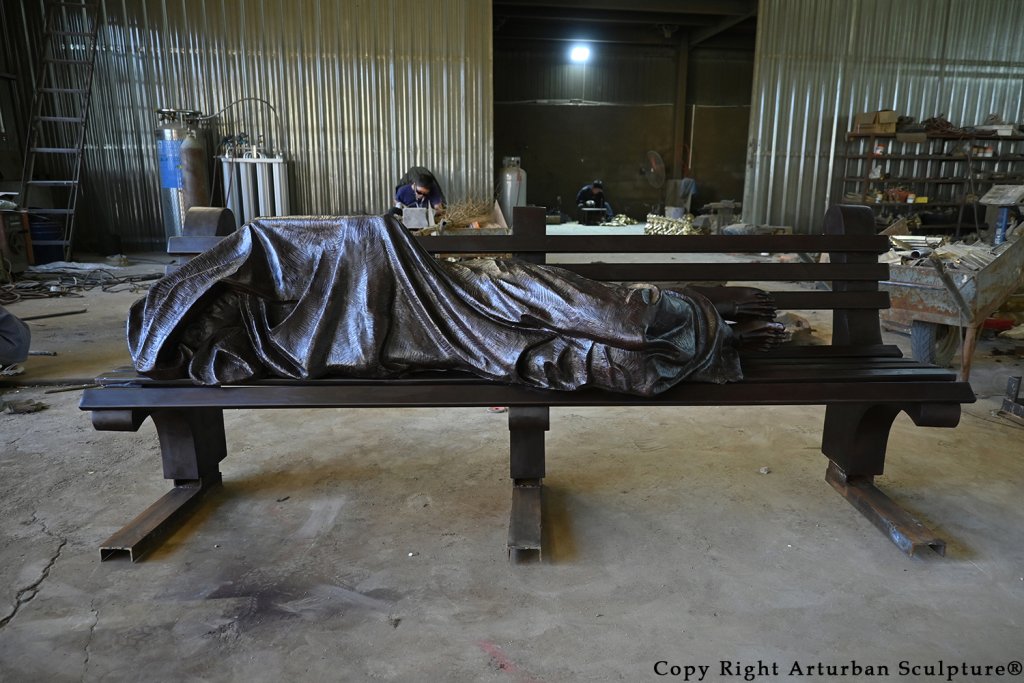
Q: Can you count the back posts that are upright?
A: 3